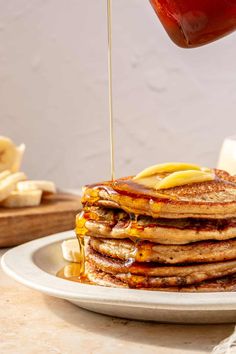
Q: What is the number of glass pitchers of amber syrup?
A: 1